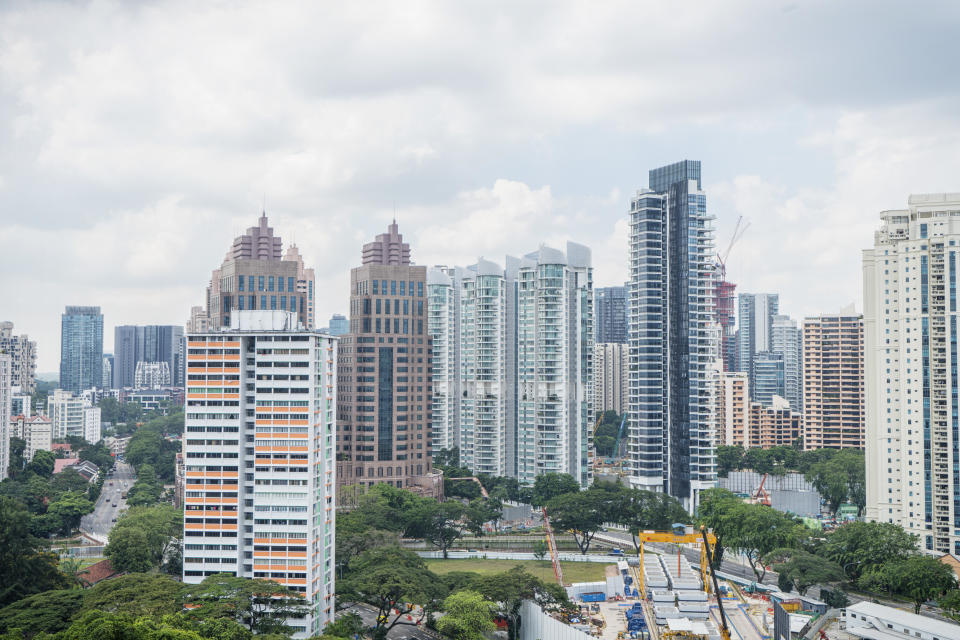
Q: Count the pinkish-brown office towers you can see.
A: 2